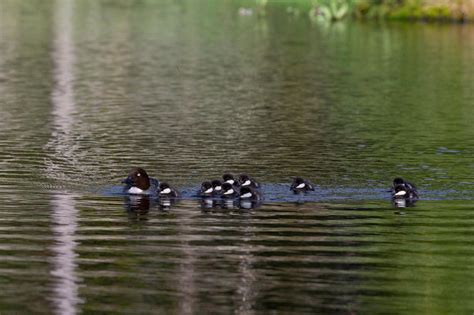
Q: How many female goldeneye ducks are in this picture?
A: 1